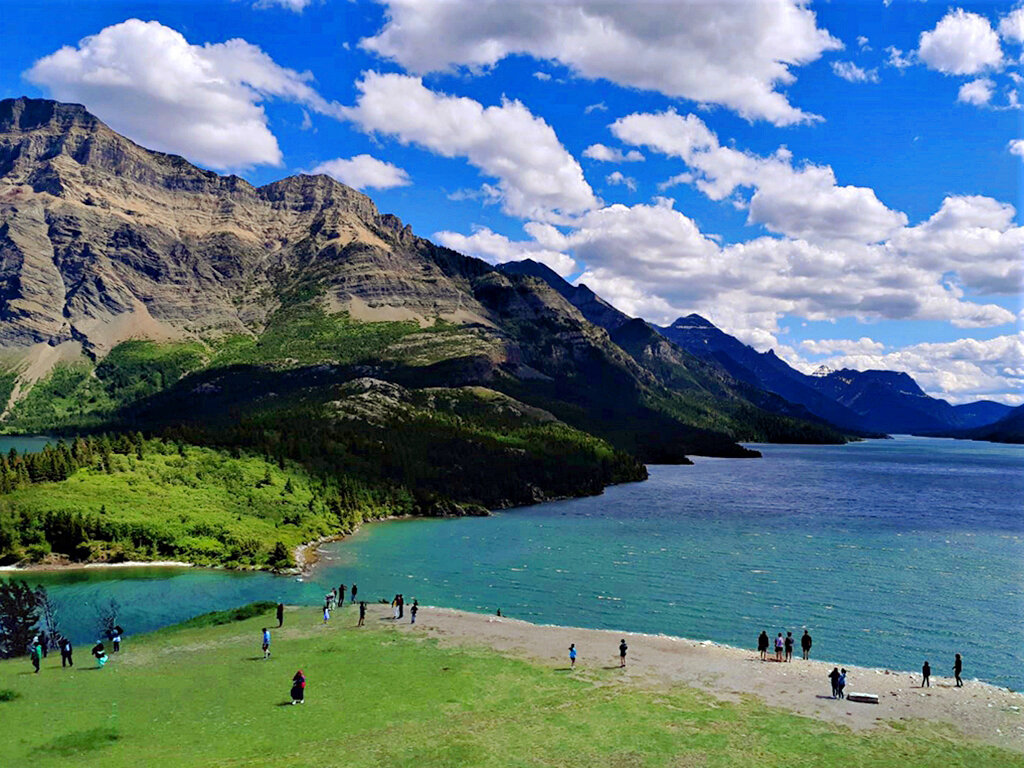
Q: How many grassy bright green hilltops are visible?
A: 2